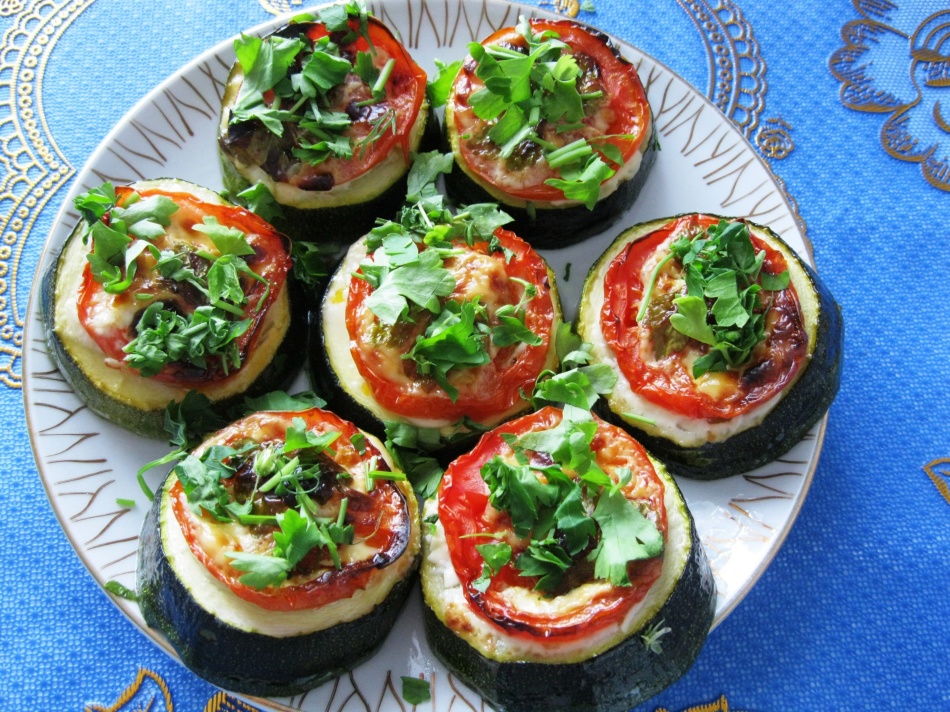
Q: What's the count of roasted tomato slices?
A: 7